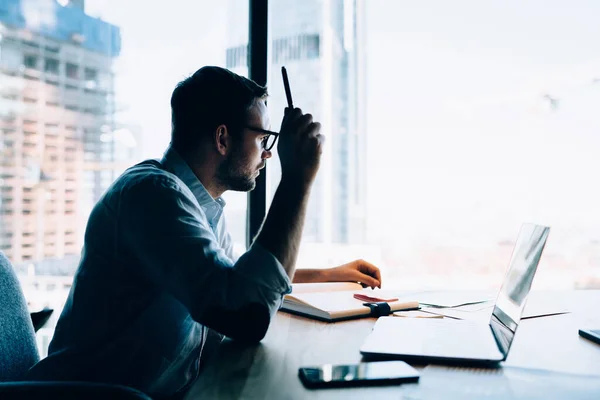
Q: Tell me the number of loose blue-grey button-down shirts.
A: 1